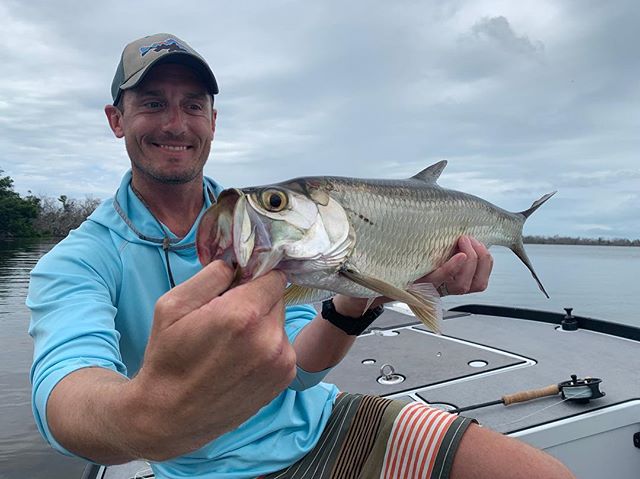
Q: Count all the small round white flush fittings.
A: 2